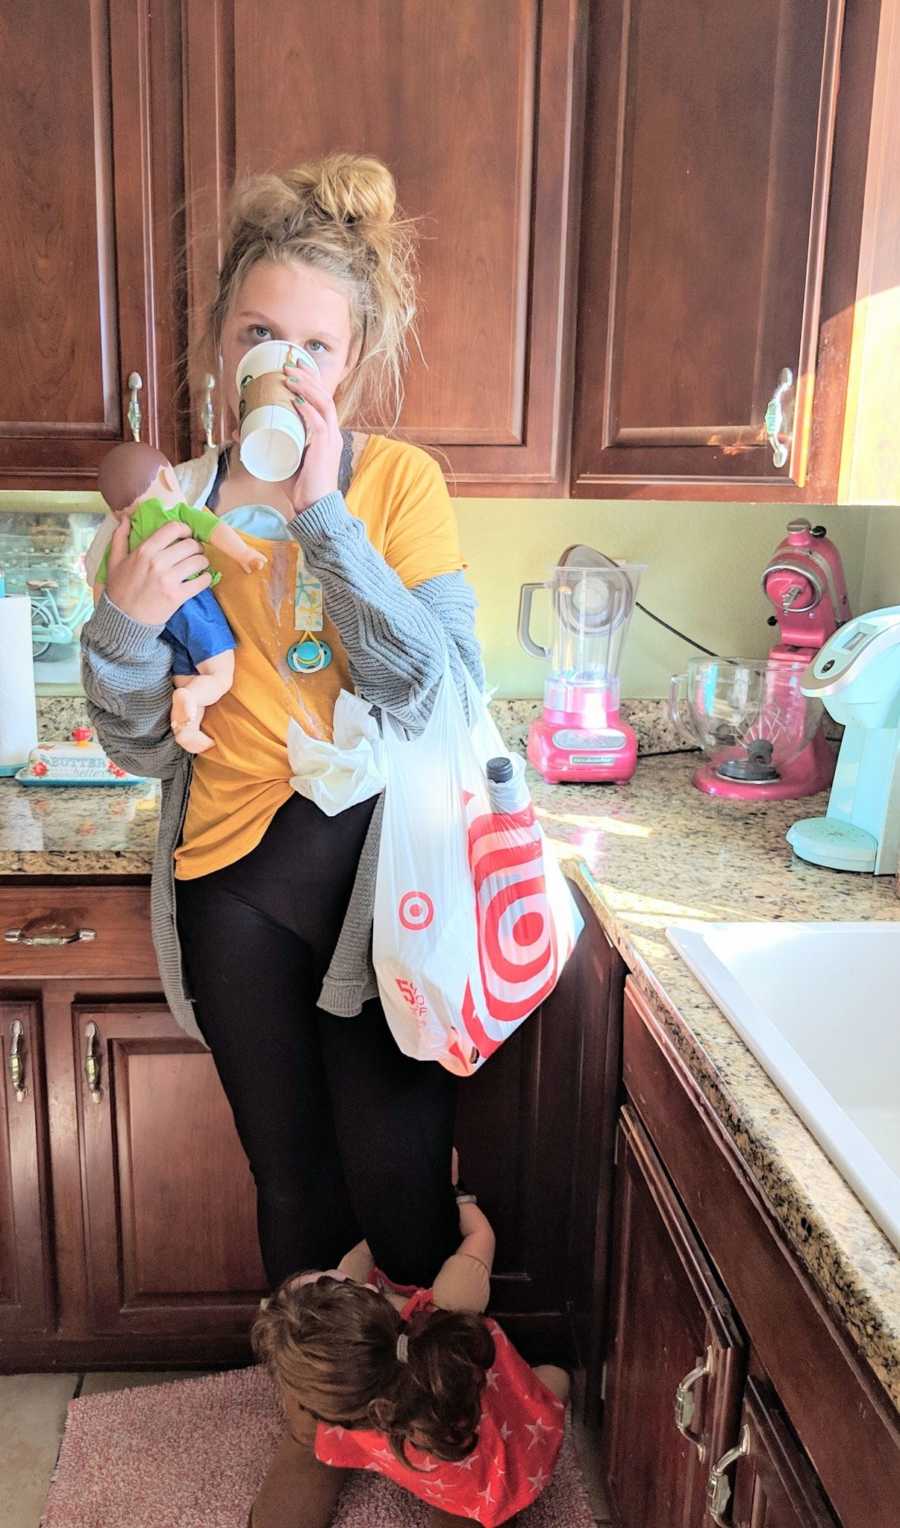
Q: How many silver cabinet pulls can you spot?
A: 8